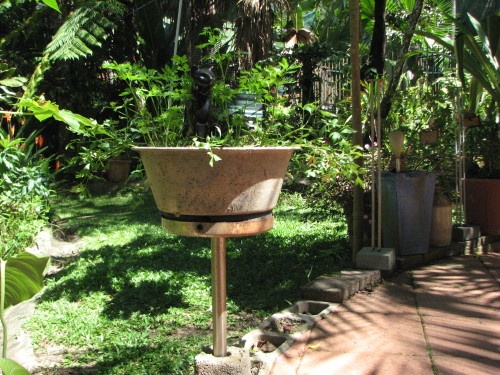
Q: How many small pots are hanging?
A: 2